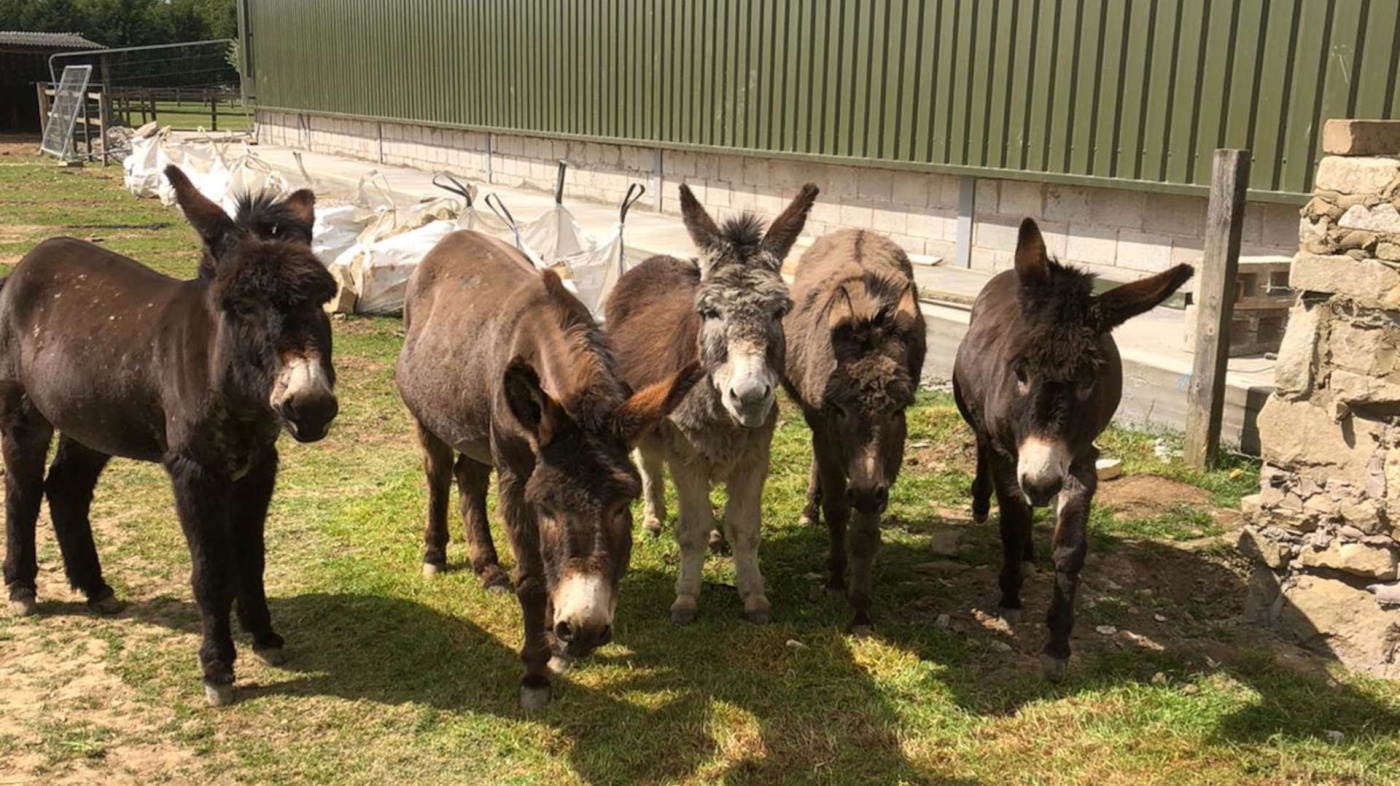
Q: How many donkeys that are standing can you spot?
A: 5